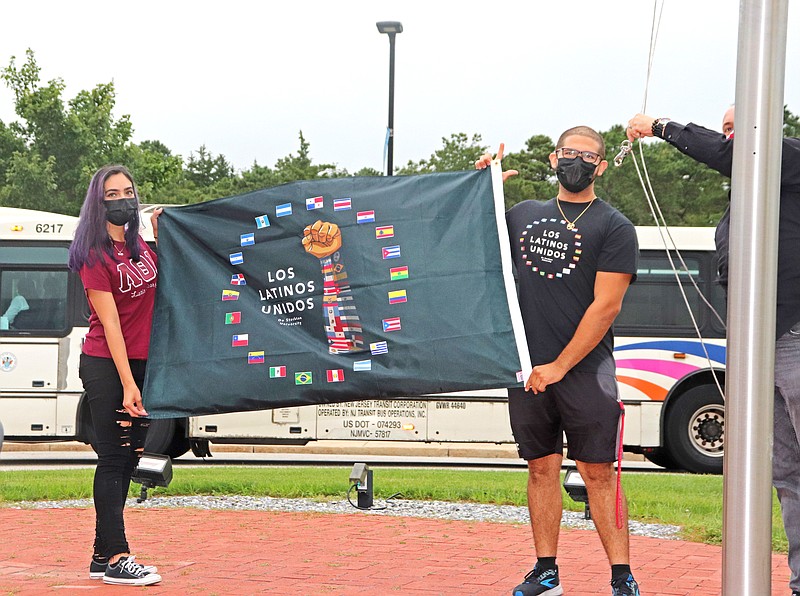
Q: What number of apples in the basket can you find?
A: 0